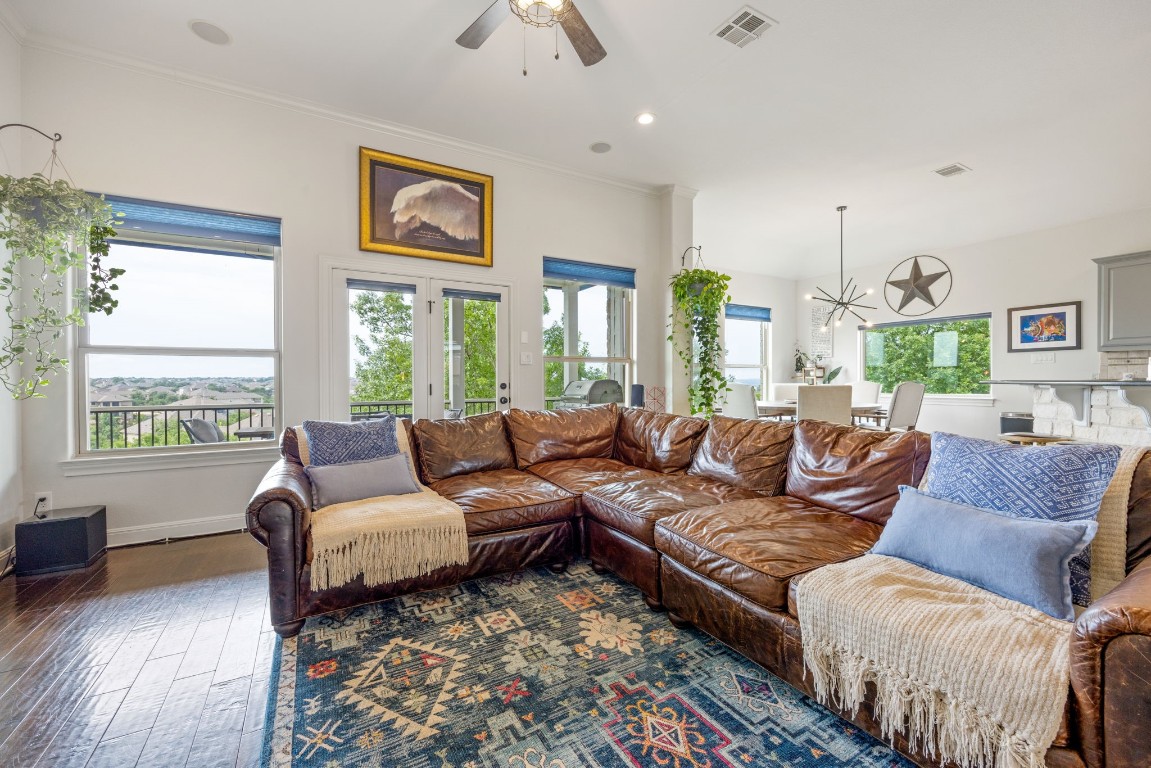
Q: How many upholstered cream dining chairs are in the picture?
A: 5